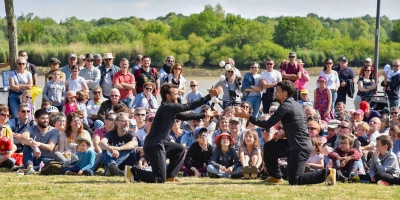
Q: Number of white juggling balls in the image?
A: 4